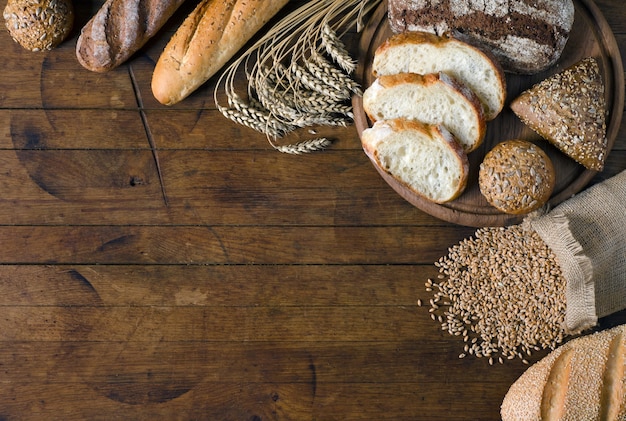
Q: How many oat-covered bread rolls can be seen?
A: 3